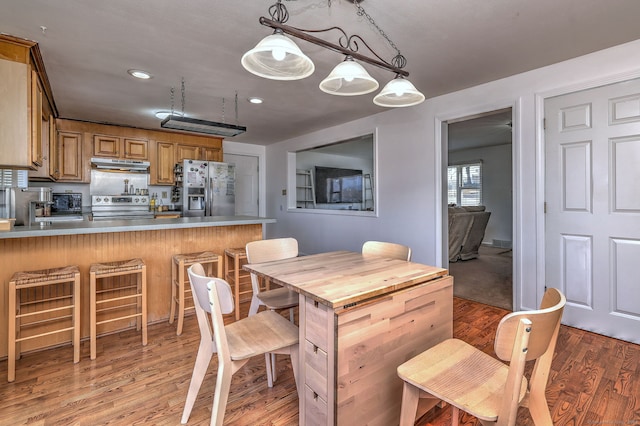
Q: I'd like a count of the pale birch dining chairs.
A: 4